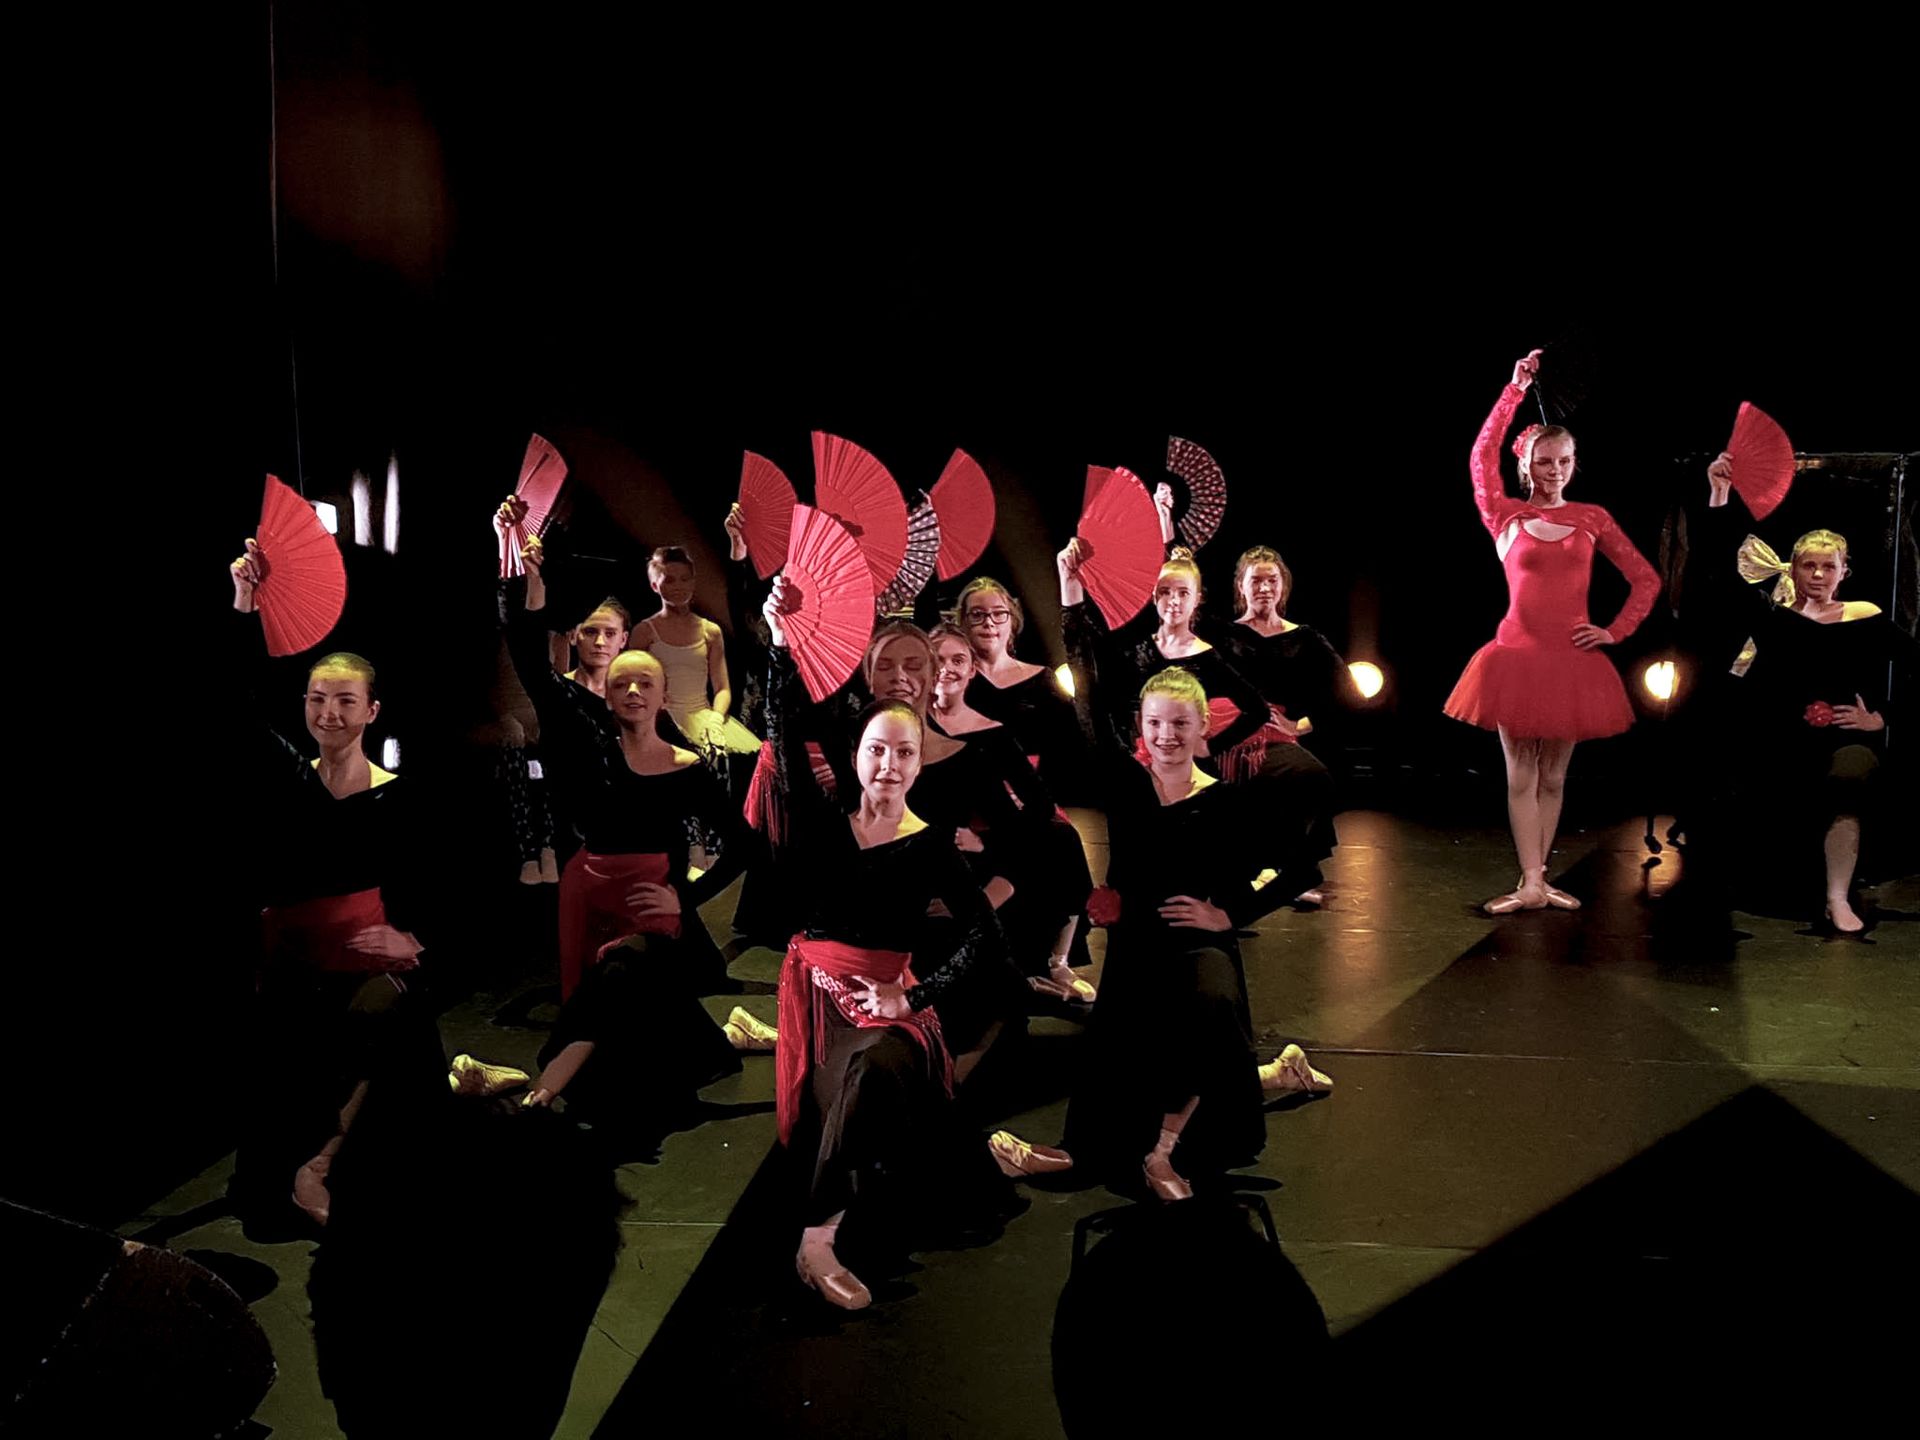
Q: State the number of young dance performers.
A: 13